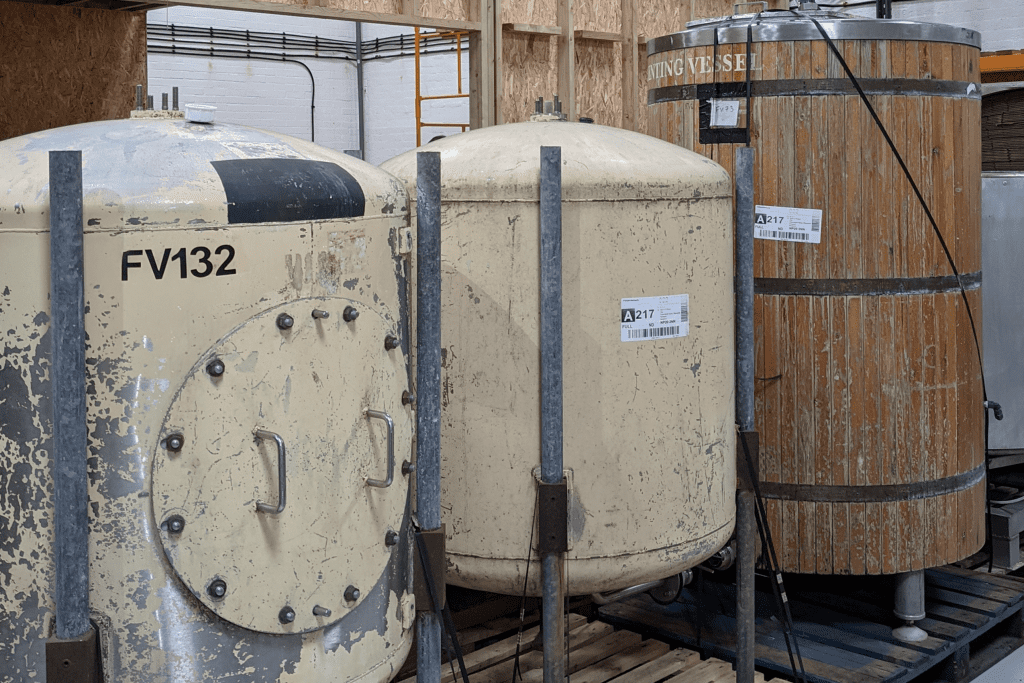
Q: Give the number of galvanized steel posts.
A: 4